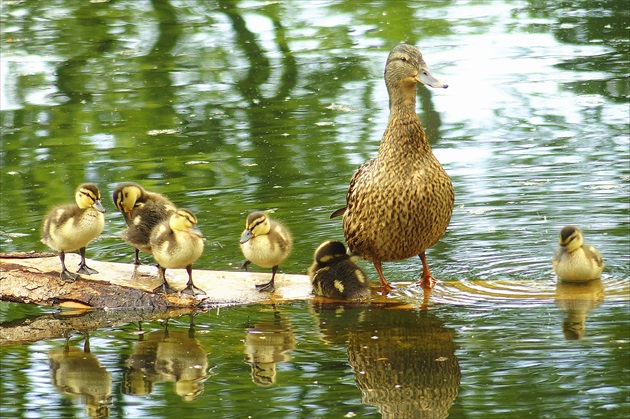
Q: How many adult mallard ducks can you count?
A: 1